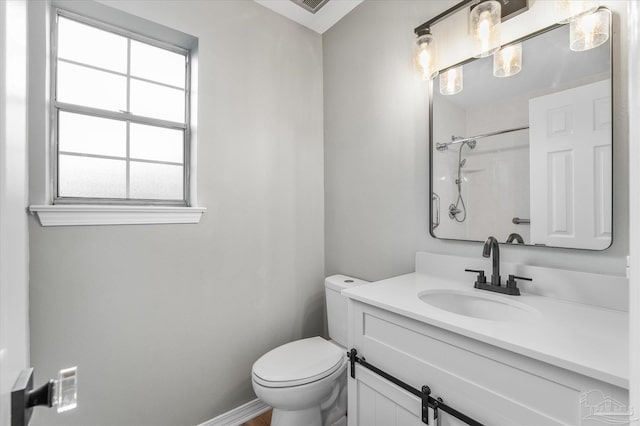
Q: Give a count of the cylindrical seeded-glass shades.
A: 3